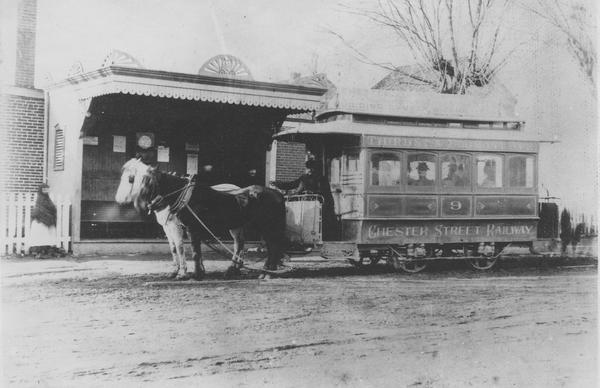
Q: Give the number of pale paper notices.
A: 4